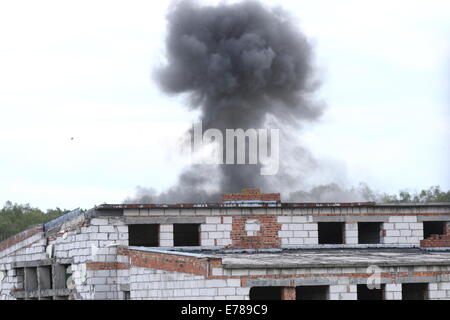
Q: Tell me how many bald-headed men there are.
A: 0